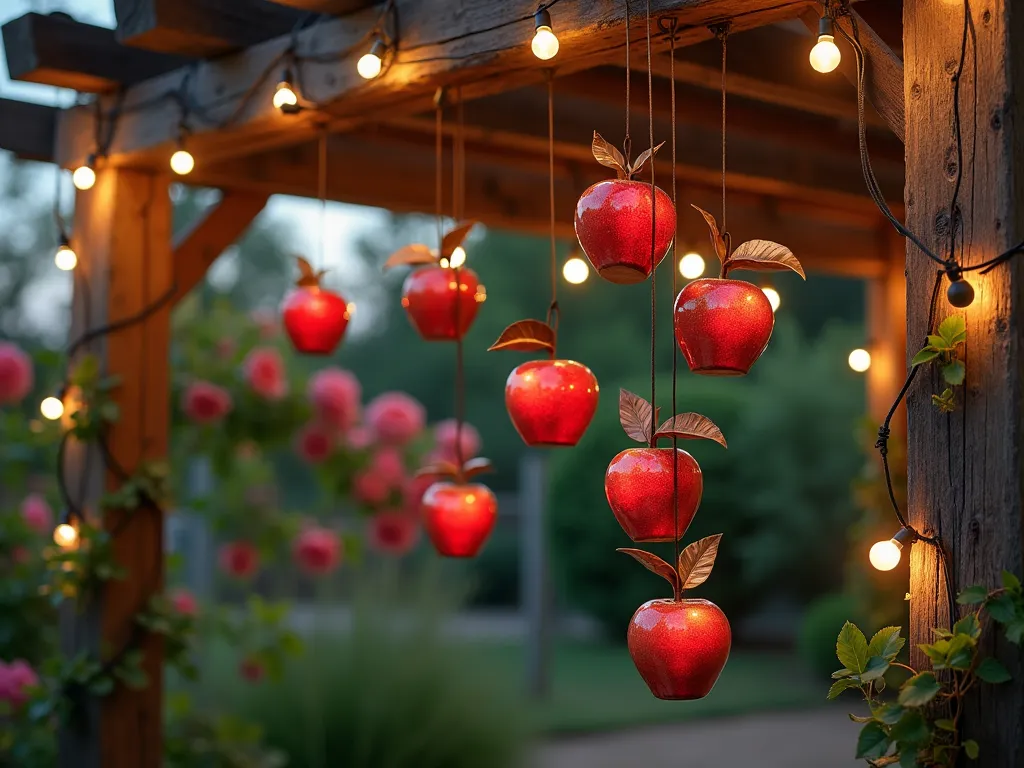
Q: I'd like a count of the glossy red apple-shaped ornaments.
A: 8